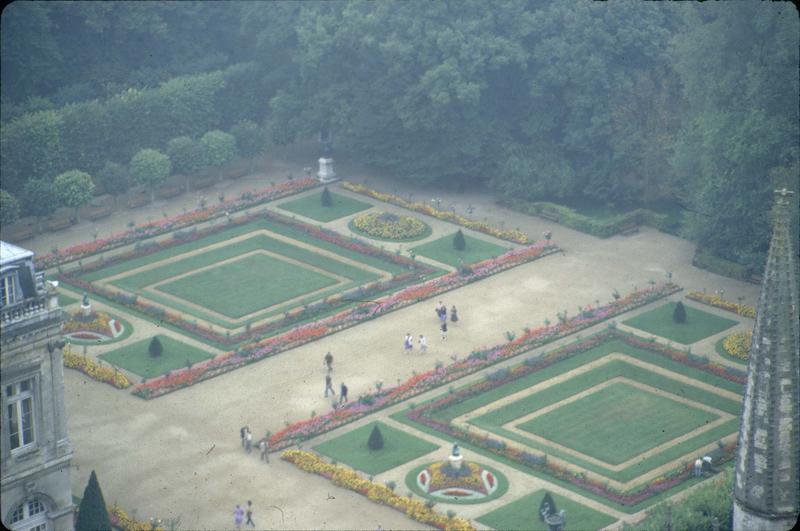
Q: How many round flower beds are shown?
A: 4